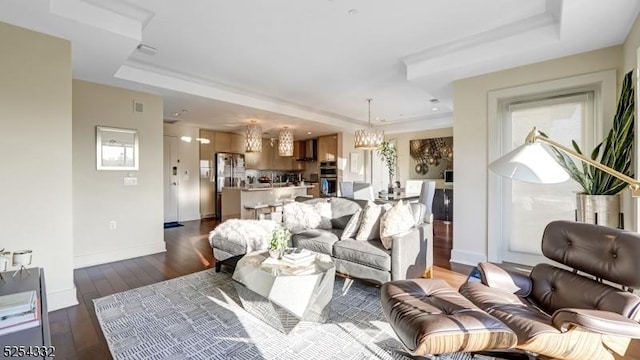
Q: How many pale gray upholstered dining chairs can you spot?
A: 4